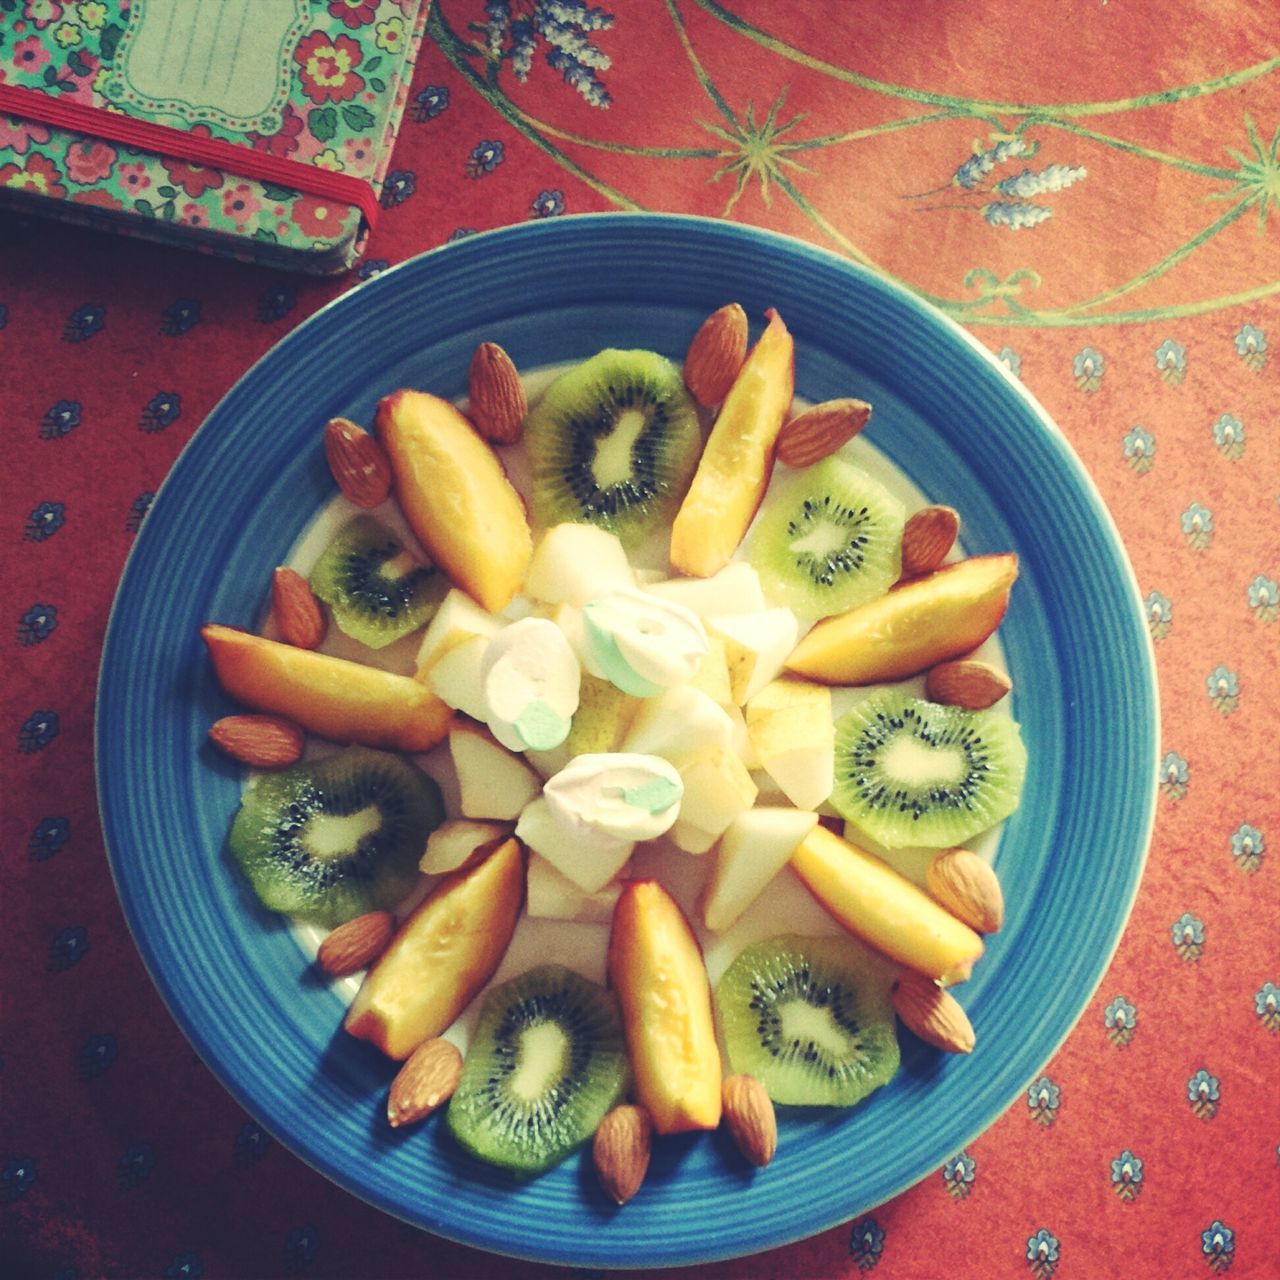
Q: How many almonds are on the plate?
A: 14